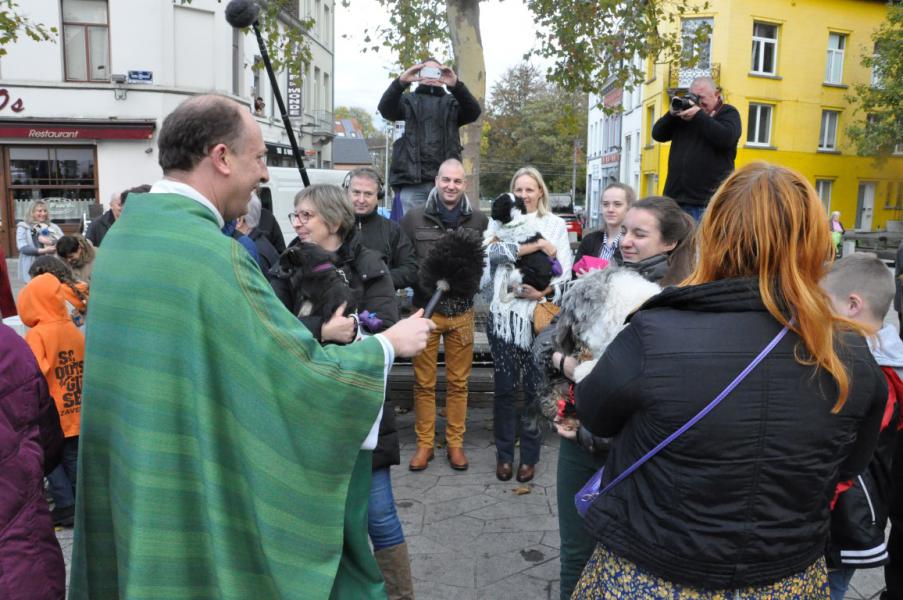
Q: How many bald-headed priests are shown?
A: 1